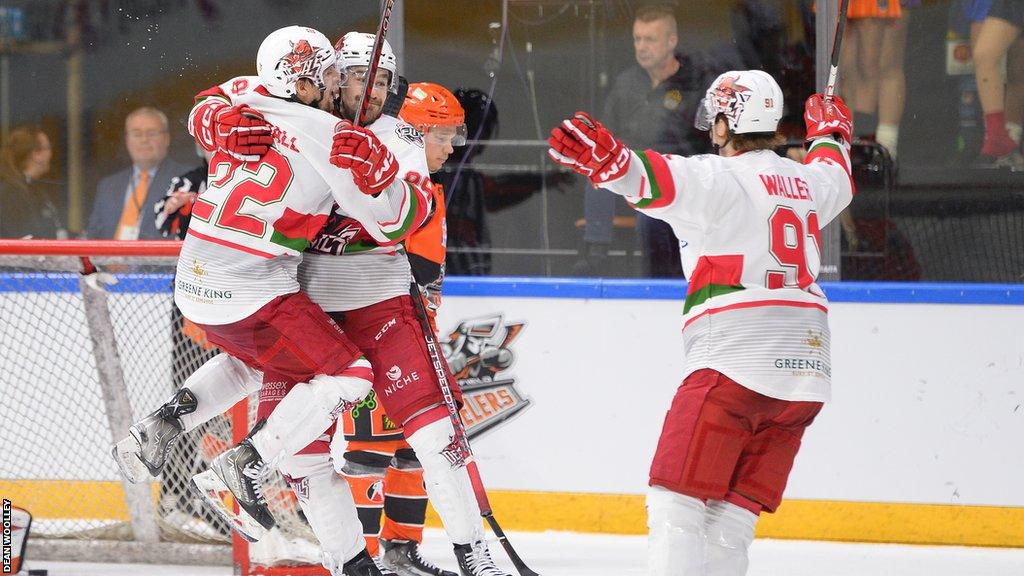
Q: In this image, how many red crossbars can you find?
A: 1